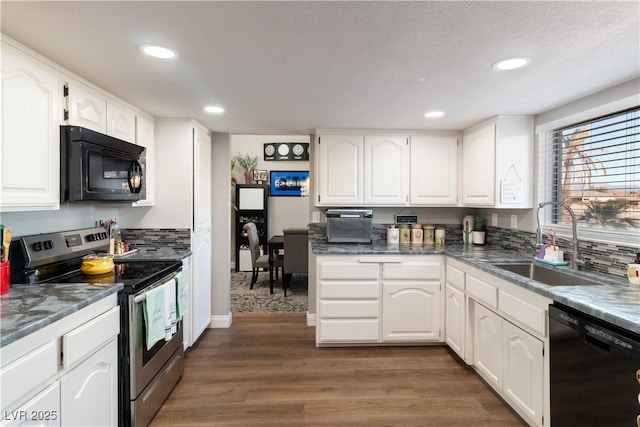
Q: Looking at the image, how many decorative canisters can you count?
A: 5